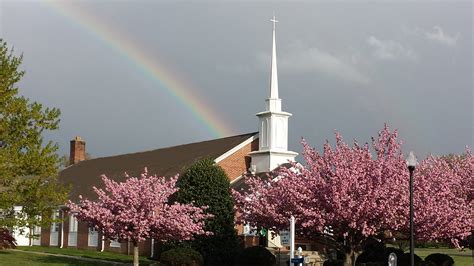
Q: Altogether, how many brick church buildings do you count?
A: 1